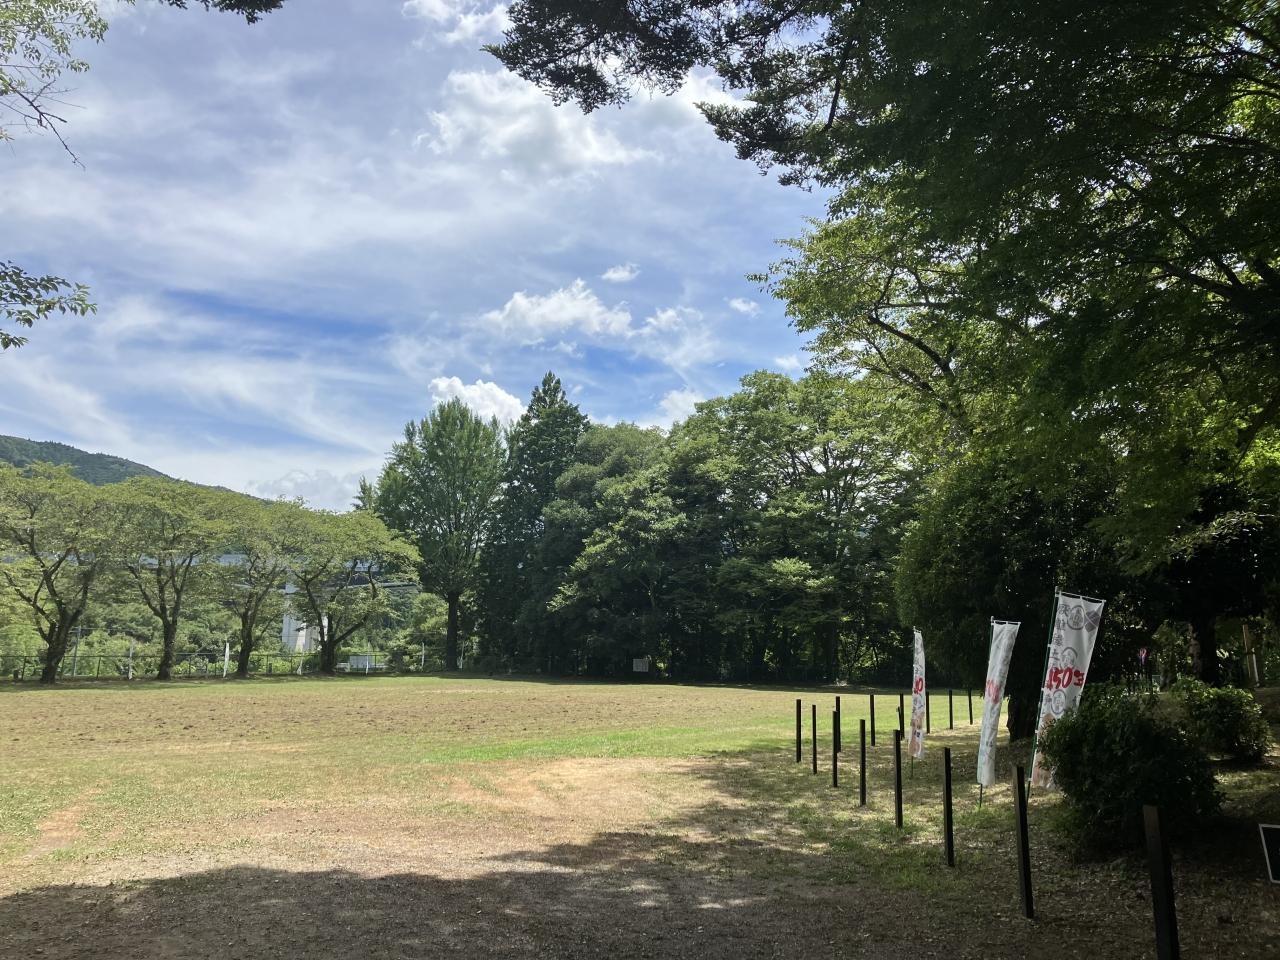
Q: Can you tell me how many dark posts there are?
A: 14